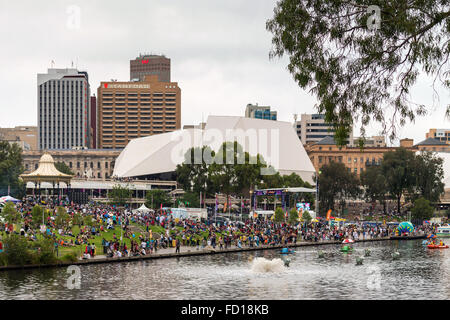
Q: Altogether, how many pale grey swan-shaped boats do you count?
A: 5